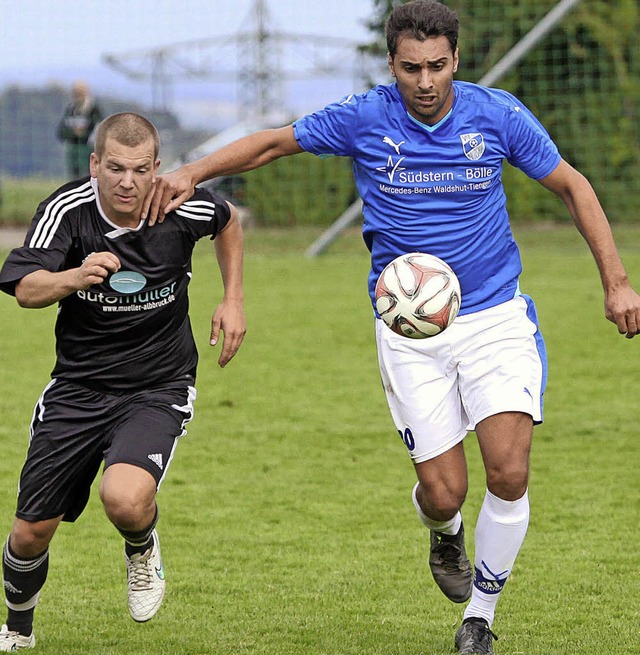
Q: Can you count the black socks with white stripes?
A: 2